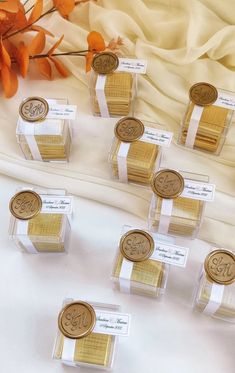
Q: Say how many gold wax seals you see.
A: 9